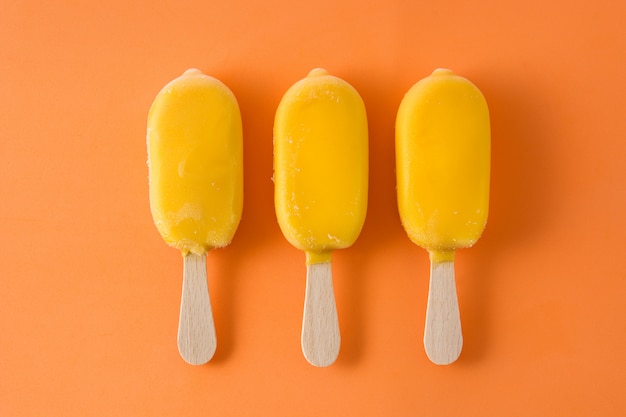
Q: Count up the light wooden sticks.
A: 3